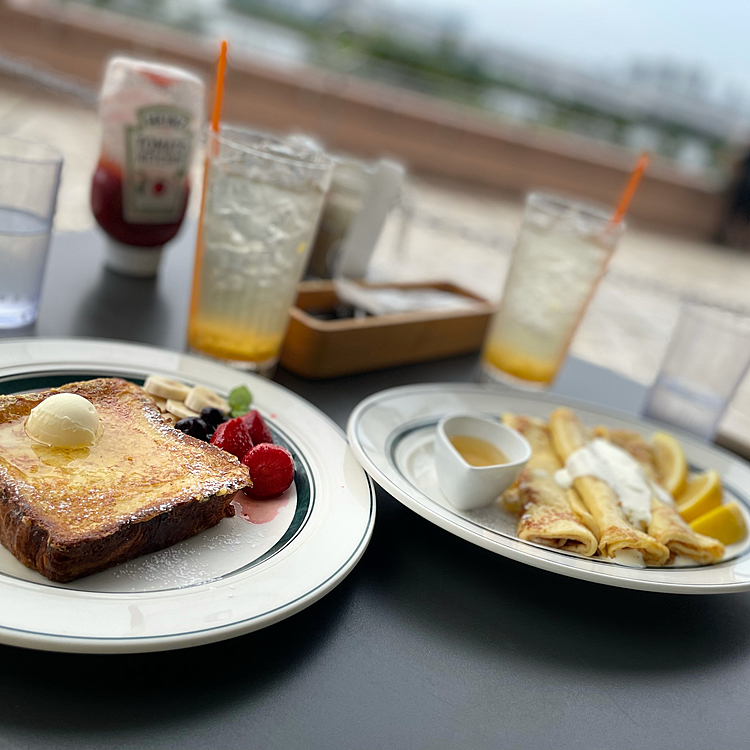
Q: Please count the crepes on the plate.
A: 3